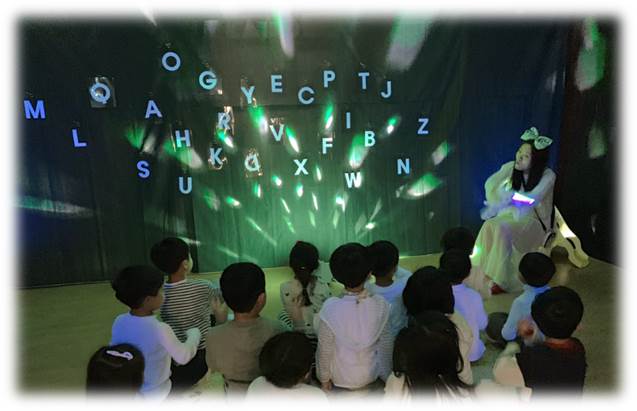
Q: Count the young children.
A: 14